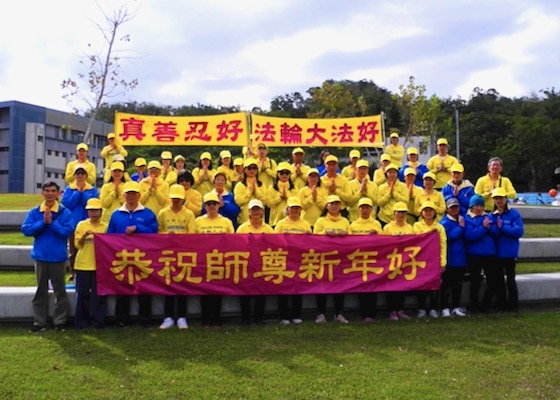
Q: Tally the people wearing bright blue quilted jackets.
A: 11